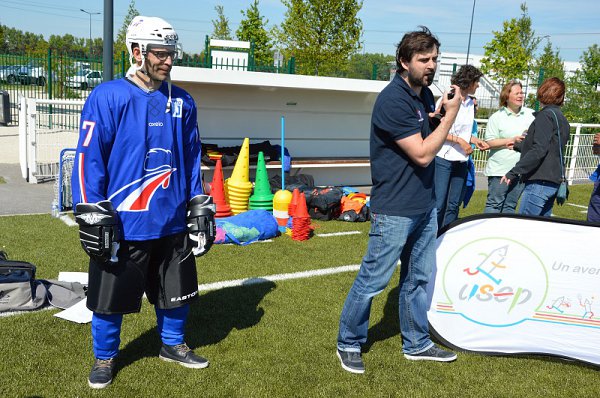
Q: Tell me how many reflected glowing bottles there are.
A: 0